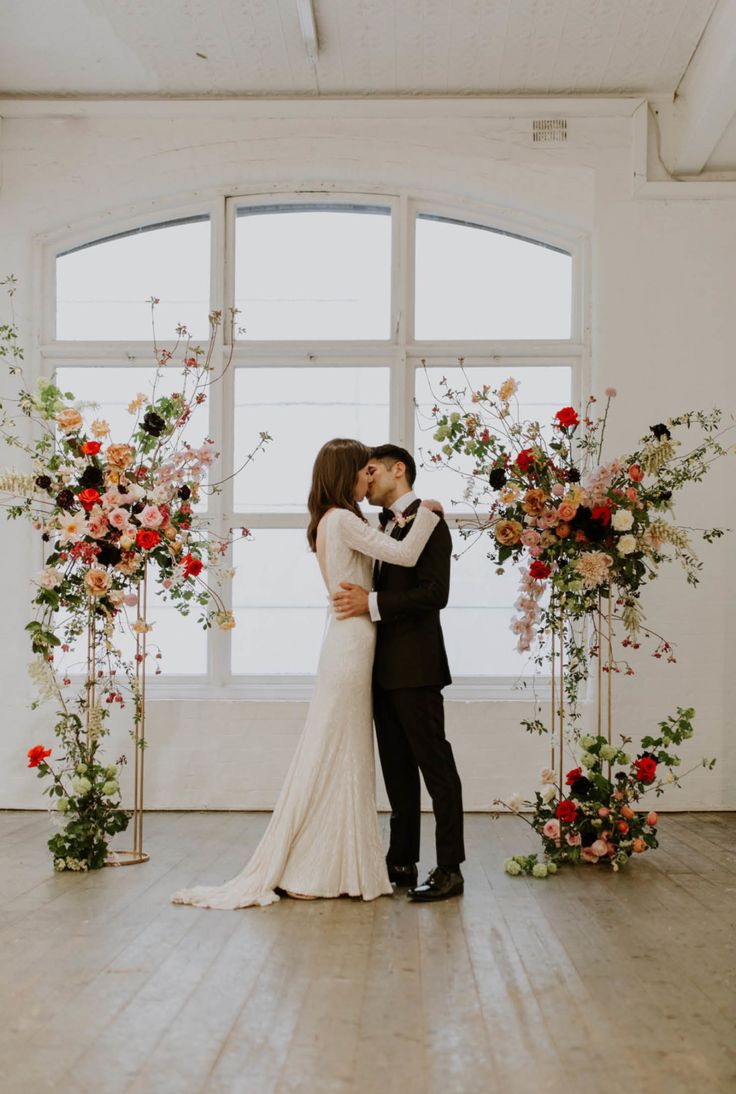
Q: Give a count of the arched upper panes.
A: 3